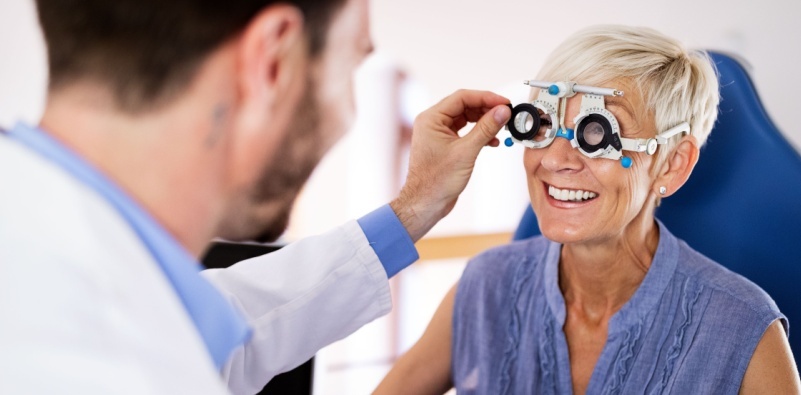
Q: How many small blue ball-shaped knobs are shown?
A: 3